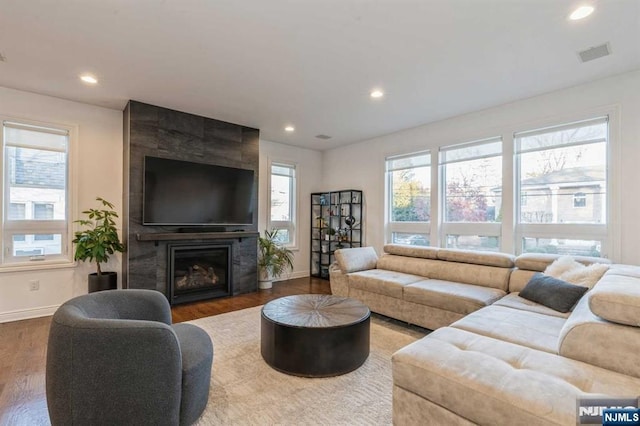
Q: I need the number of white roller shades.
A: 5